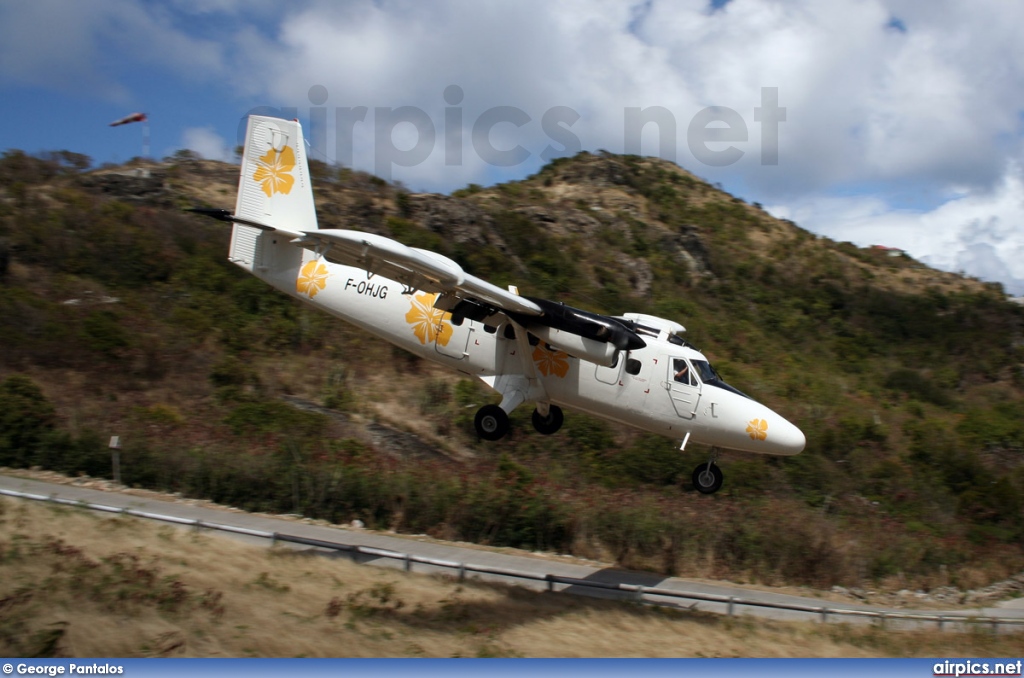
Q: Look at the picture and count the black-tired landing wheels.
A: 3